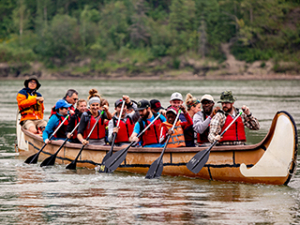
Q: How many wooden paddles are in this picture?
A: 0